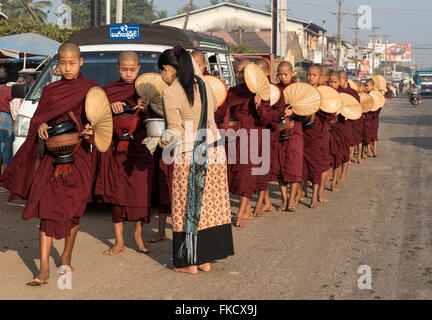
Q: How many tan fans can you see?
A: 12